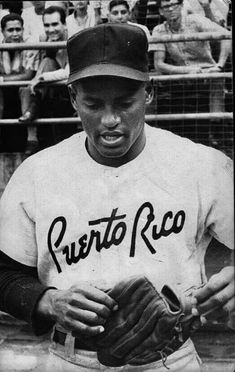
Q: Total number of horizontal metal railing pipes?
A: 3